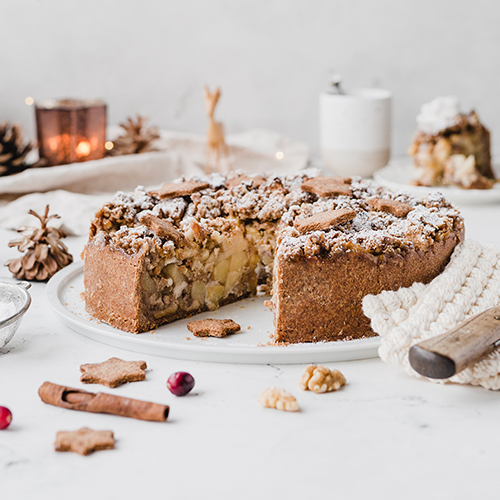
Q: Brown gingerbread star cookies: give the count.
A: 9